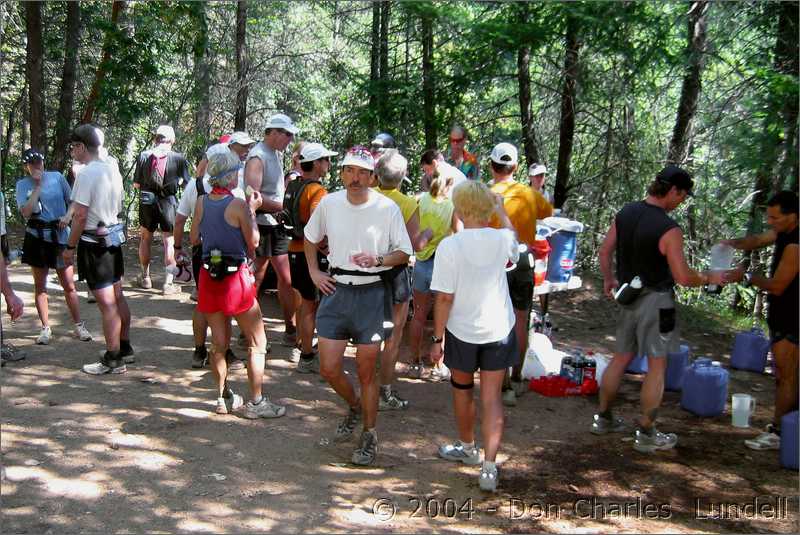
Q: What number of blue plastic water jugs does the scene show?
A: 5